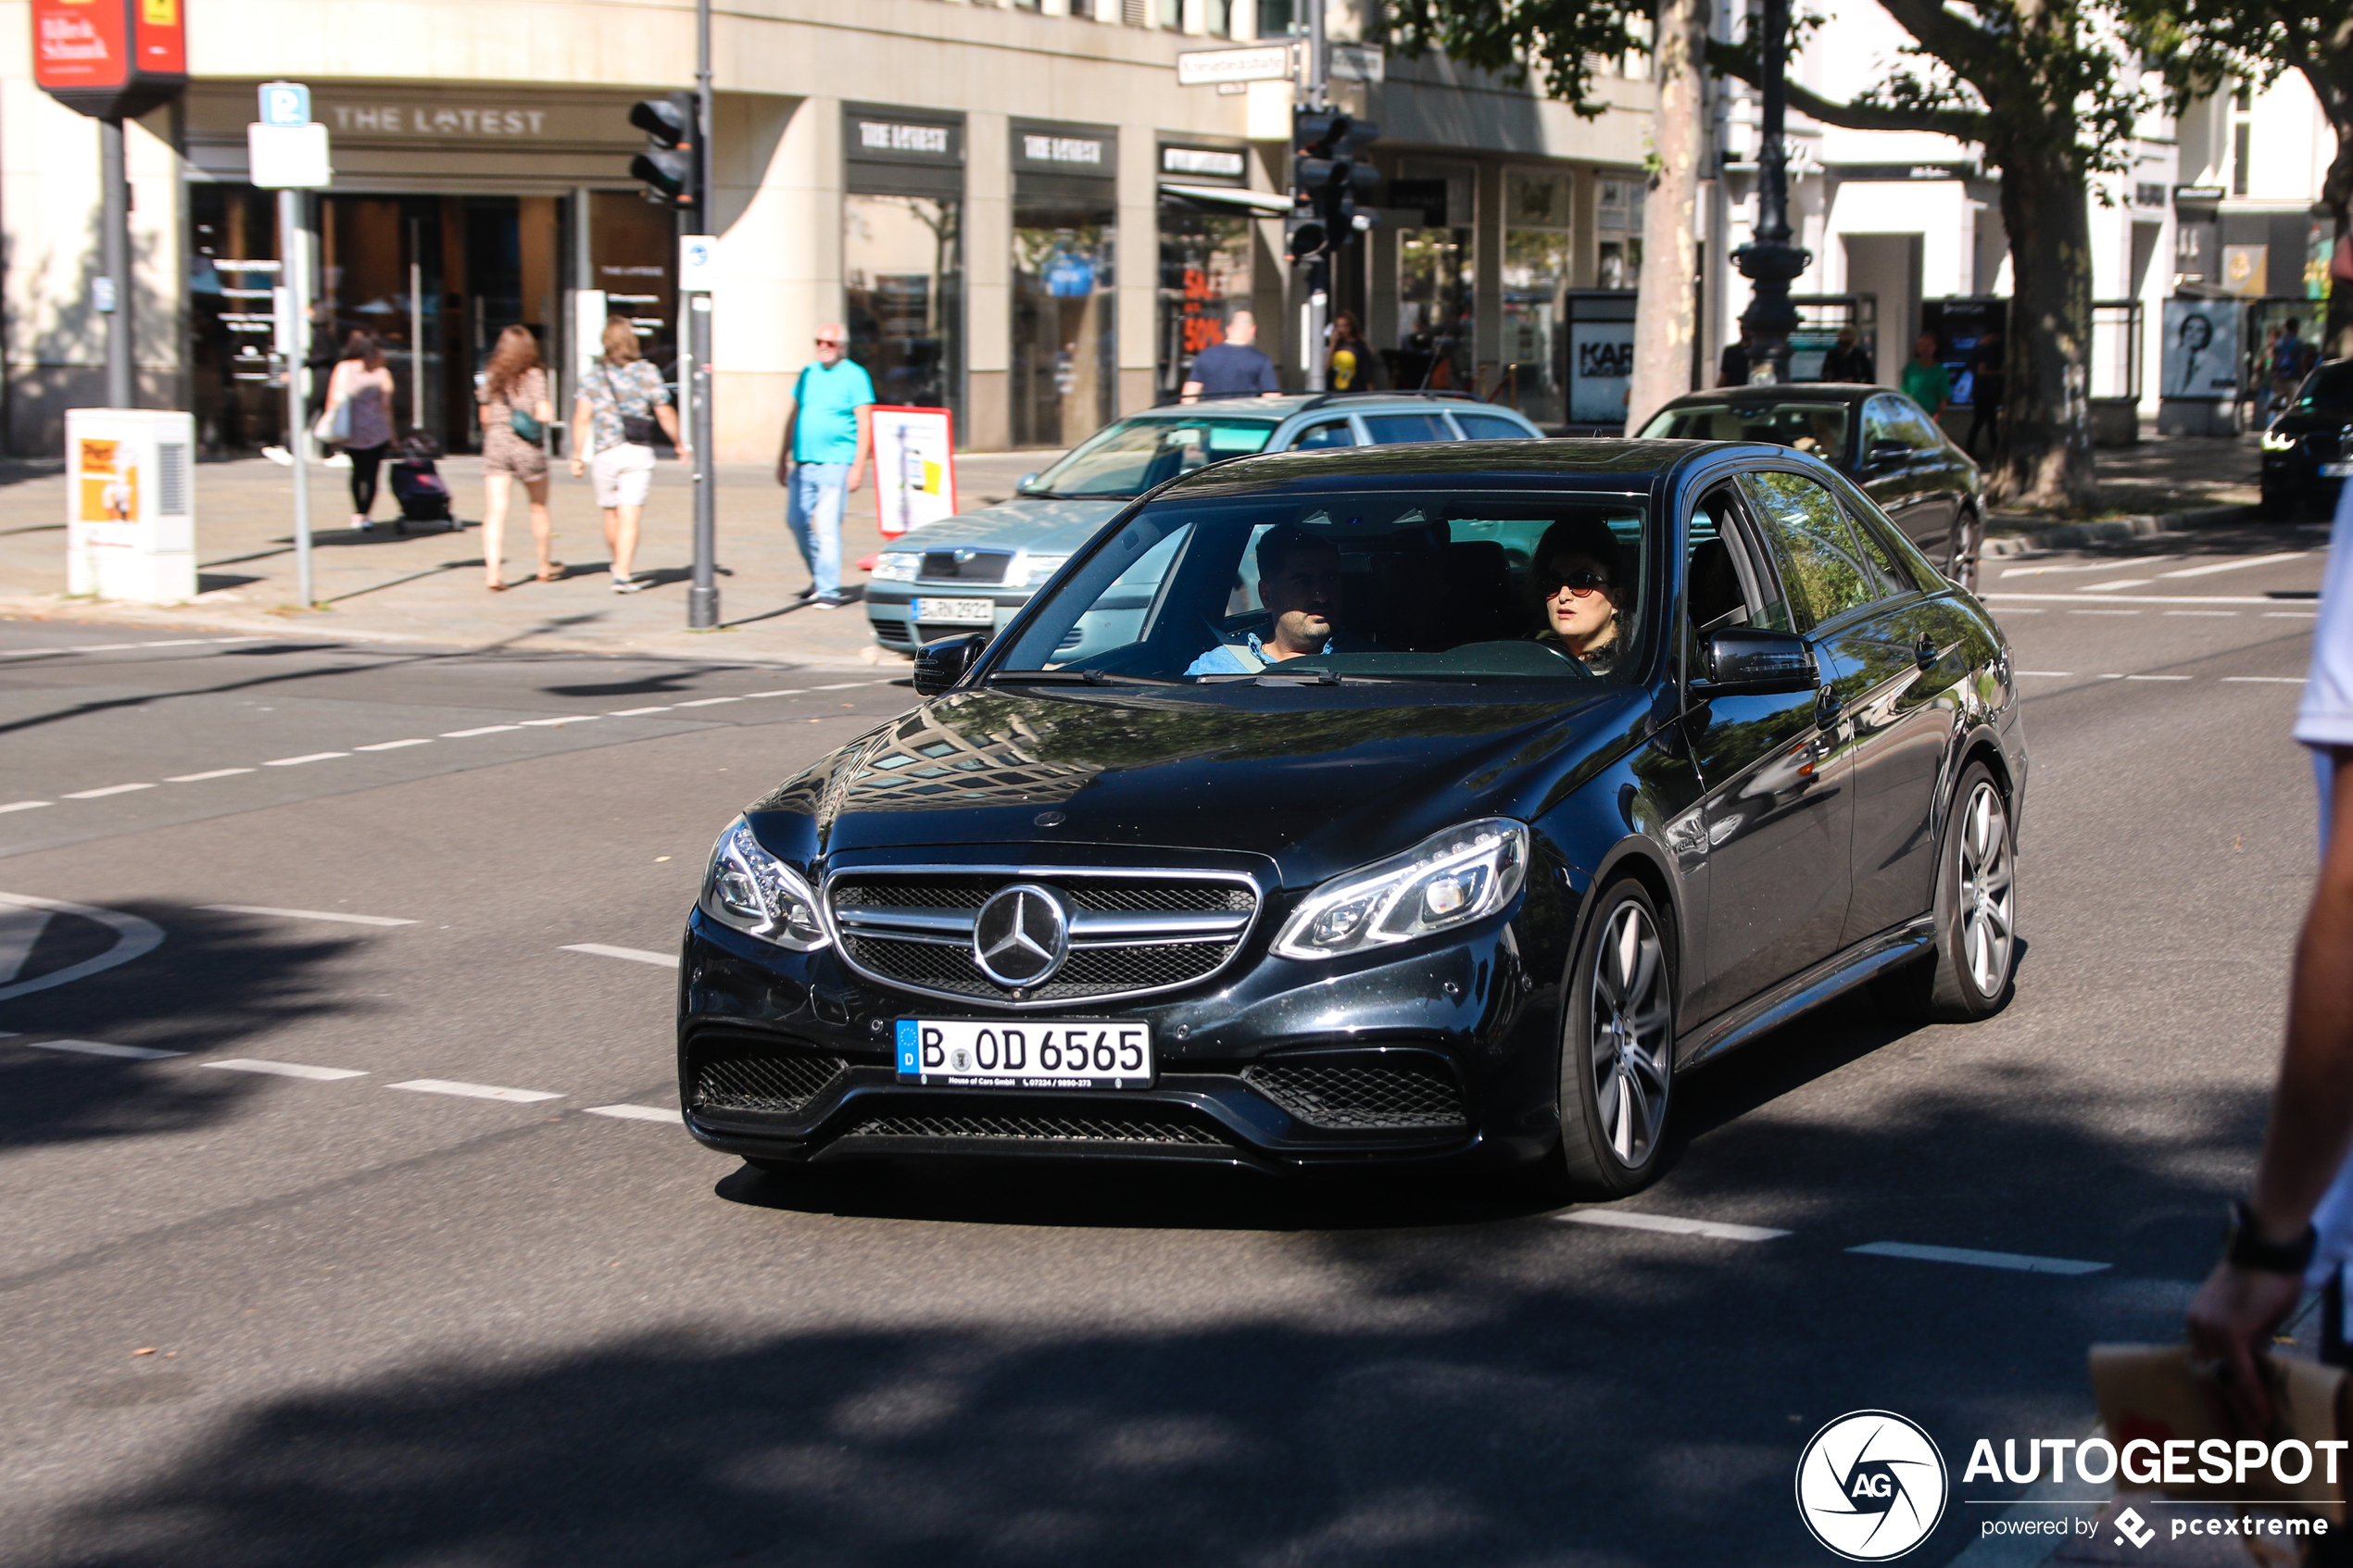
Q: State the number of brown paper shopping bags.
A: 1